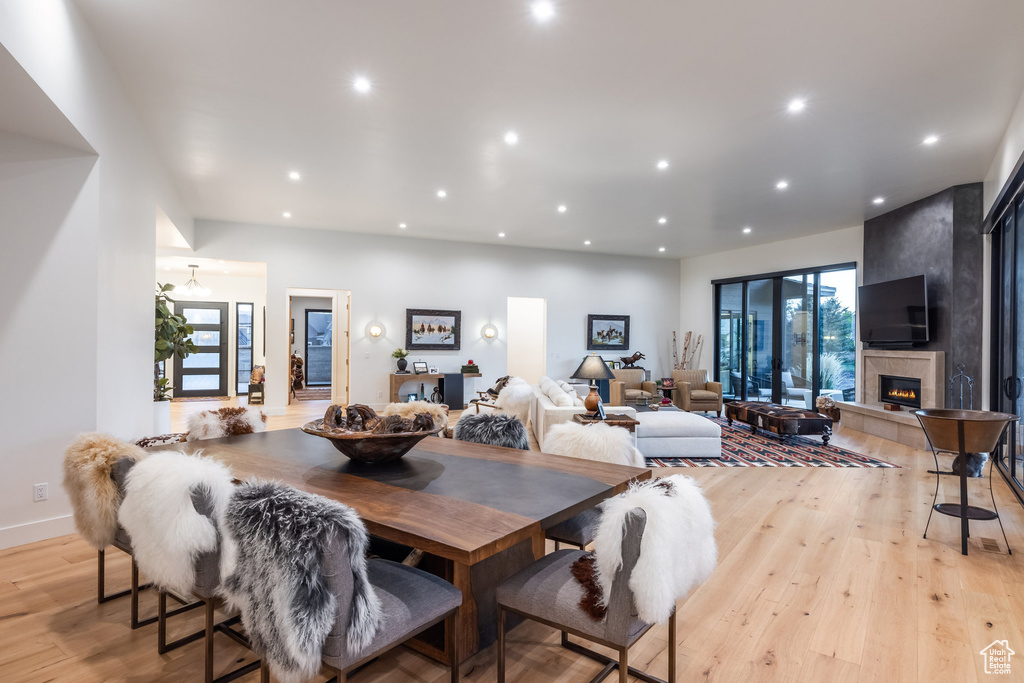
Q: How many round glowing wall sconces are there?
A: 2